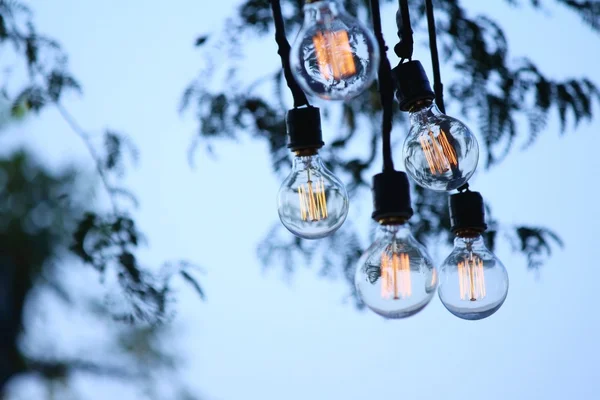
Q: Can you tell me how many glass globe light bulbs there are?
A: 5